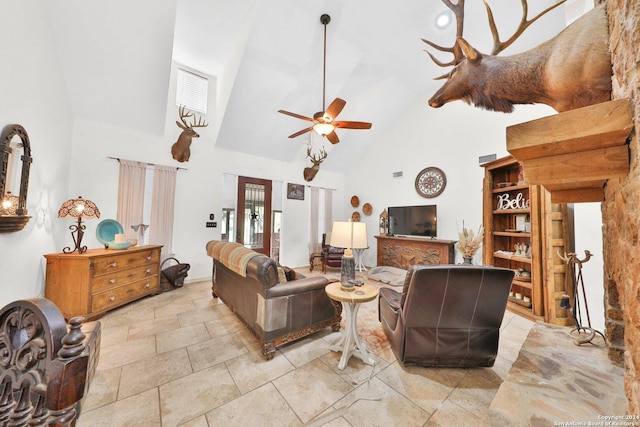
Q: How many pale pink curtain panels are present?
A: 4